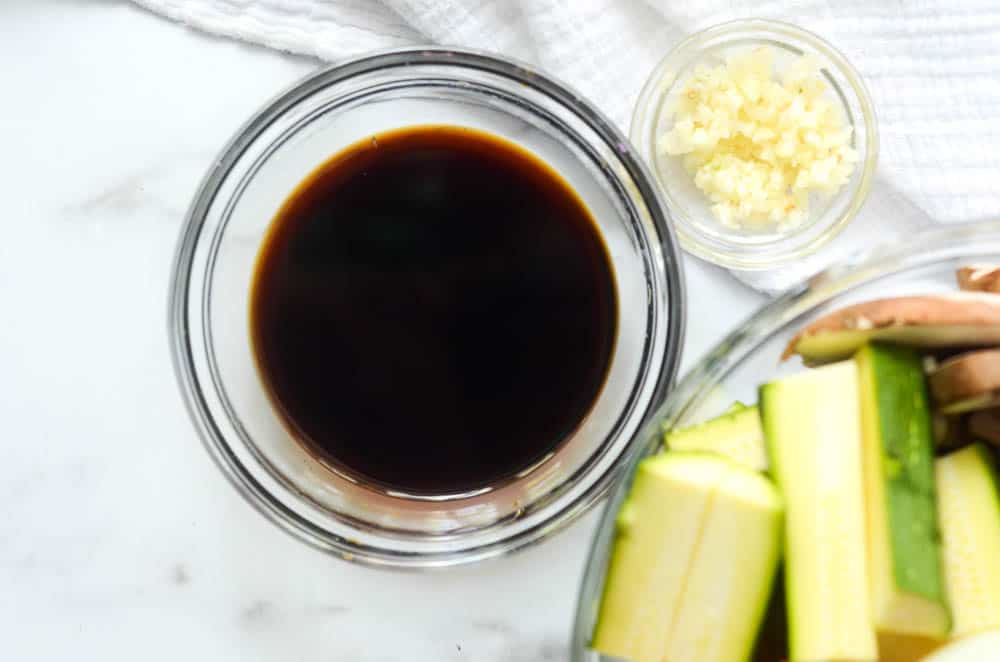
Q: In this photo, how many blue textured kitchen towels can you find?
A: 0